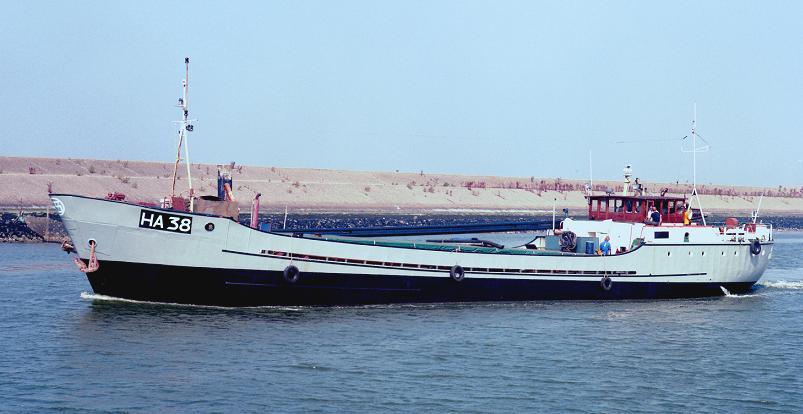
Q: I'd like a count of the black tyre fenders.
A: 4